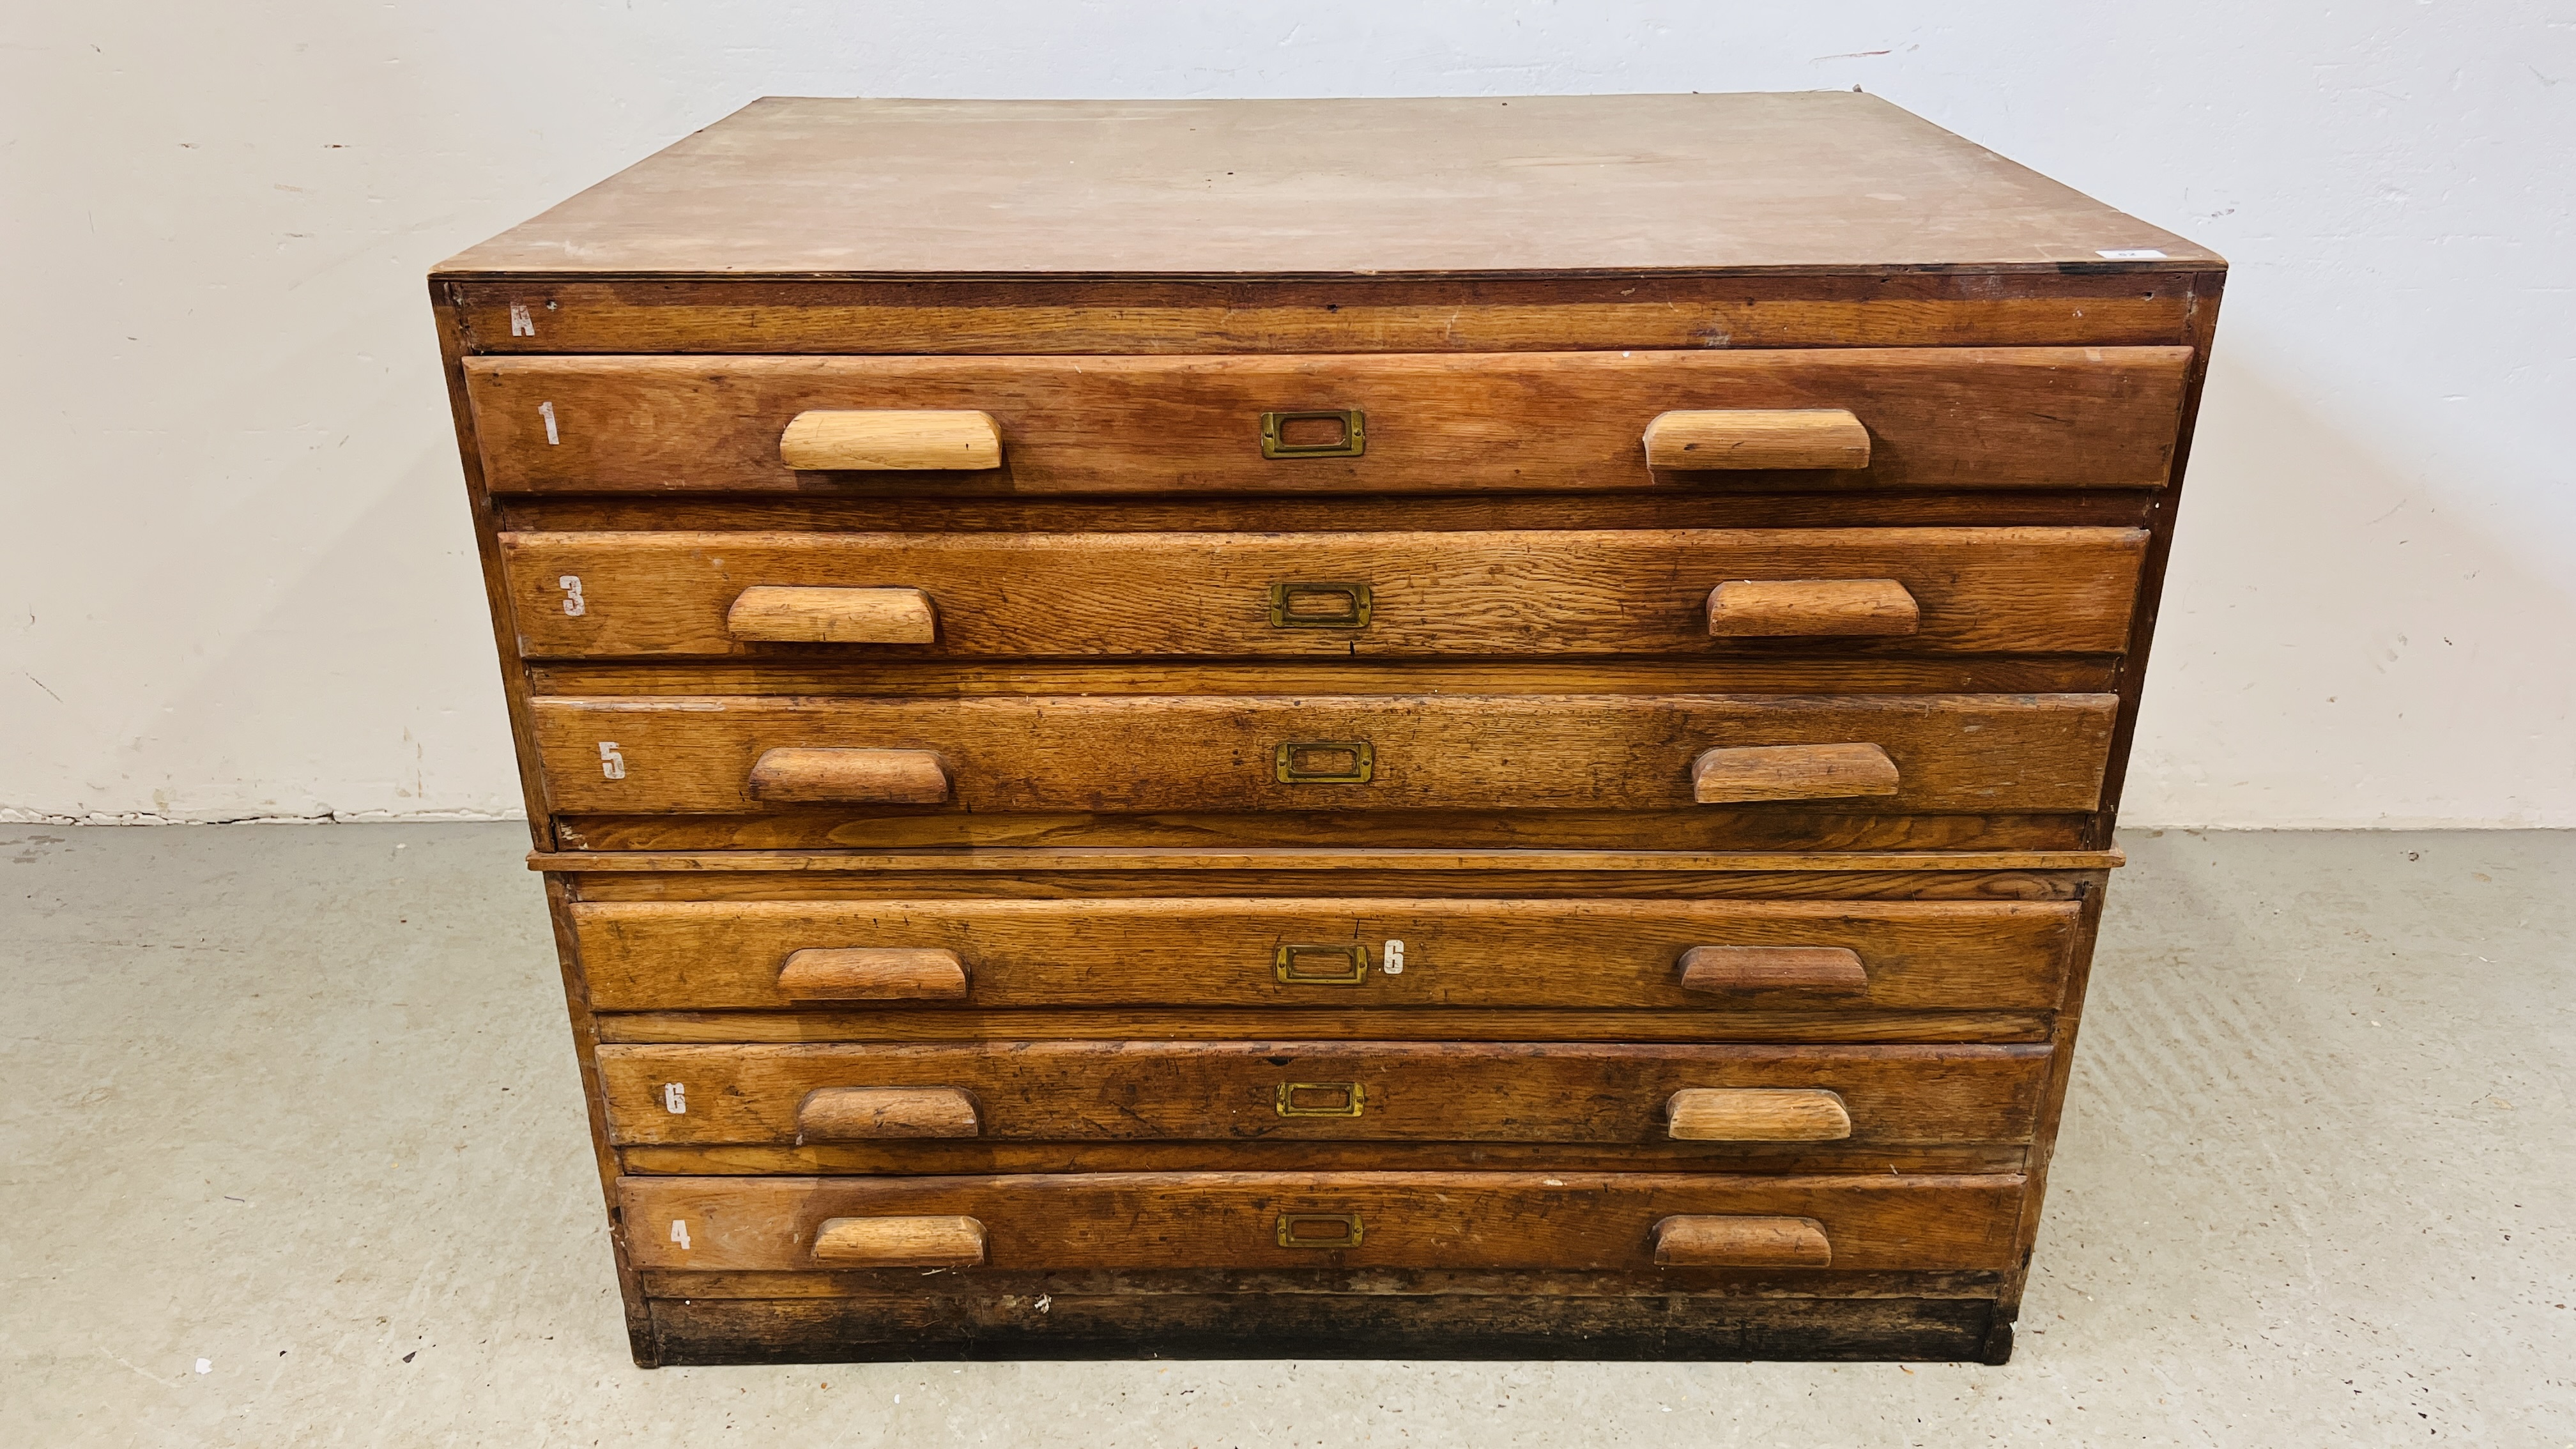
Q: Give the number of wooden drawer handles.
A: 12